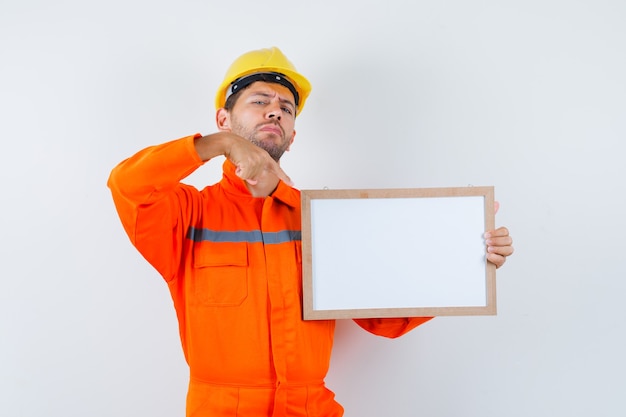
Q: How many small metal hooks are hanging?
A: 2